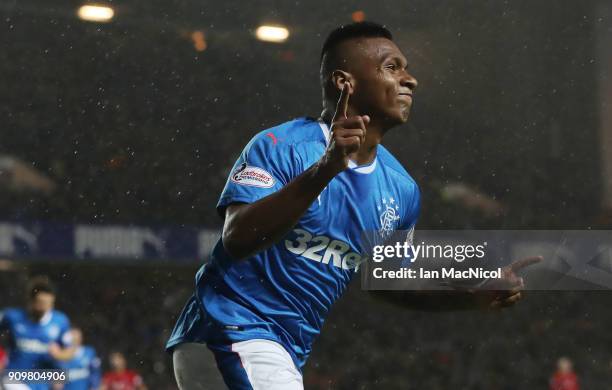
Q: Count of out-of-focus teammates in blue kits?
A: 2